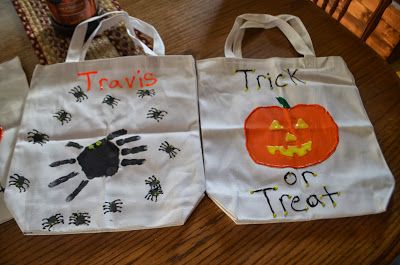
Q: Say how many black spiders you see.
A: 14